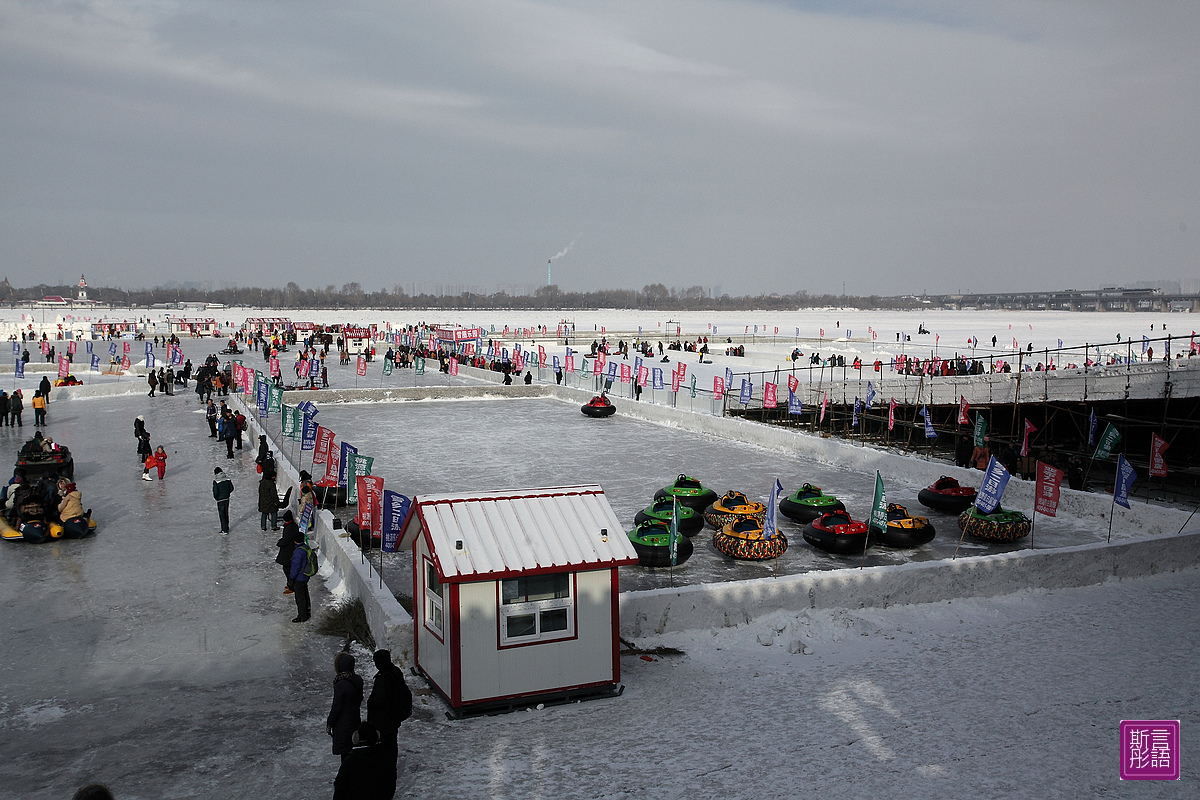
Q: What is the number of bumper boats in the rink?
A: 11